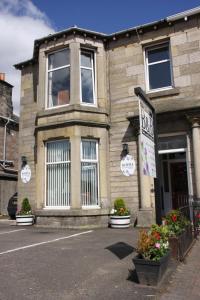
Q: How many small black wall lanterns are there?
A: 2